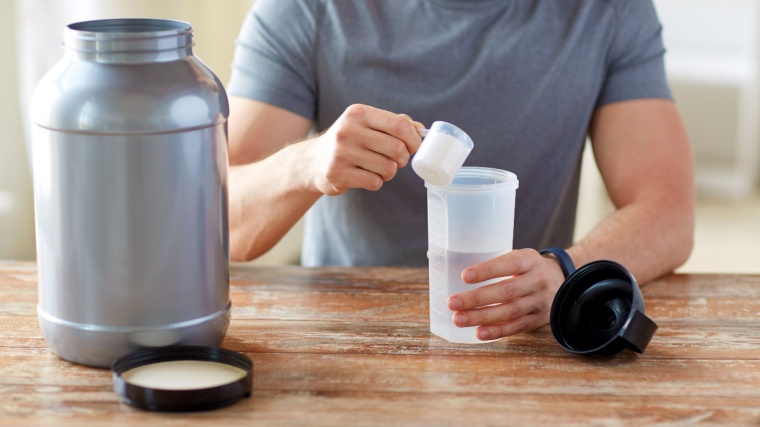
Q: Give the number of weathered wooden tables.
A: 1